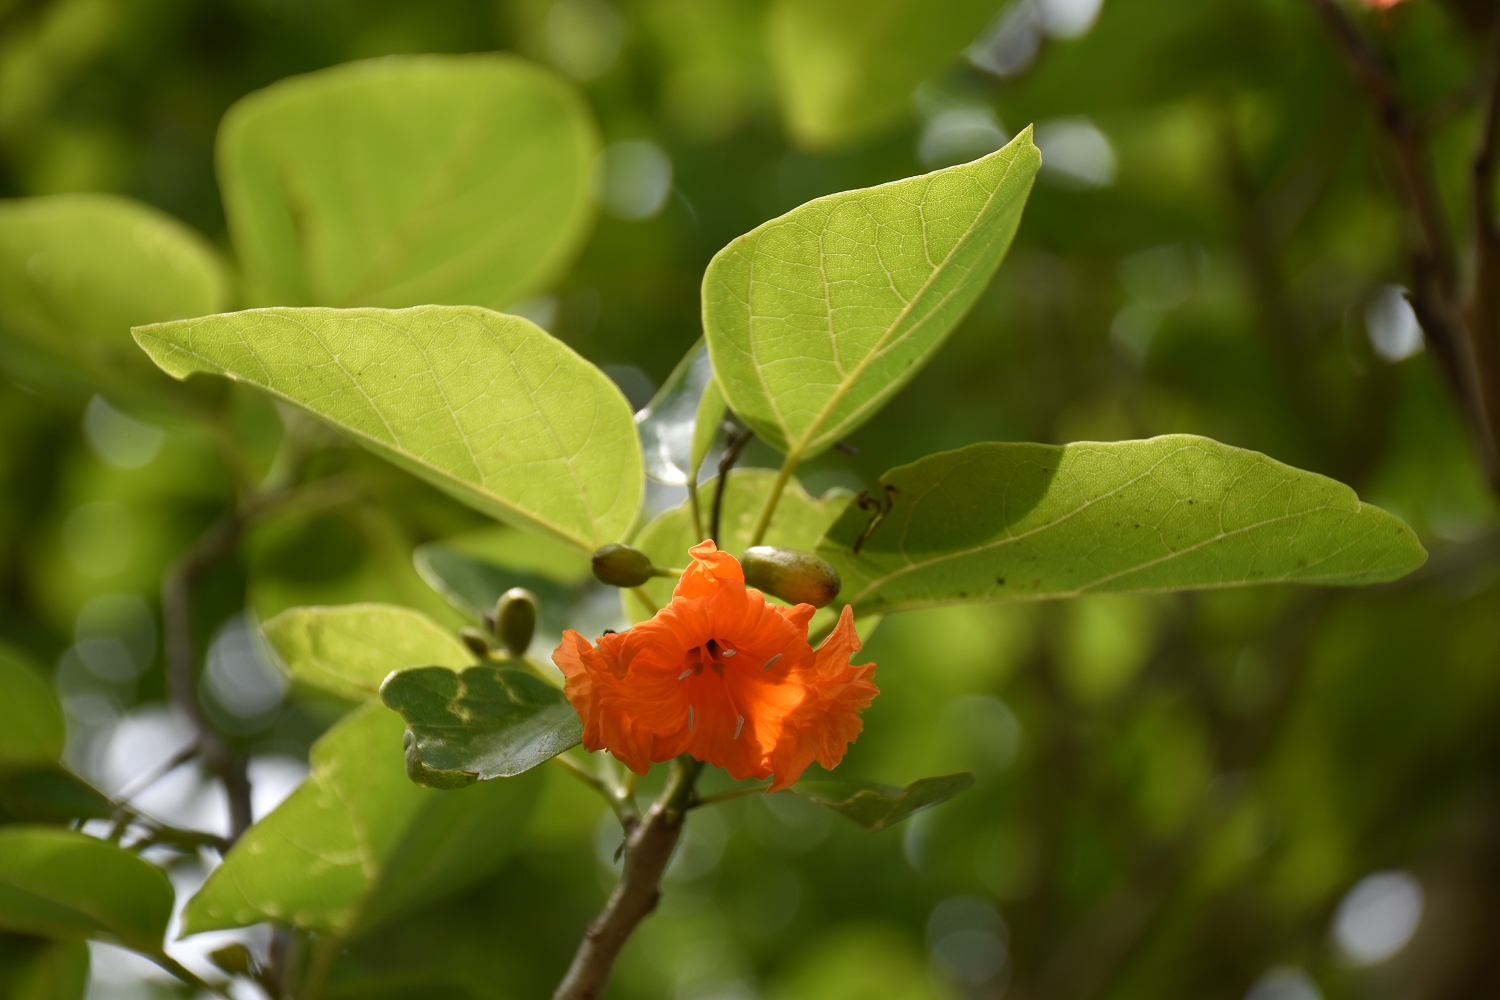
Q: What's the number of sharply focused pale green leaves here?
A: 3